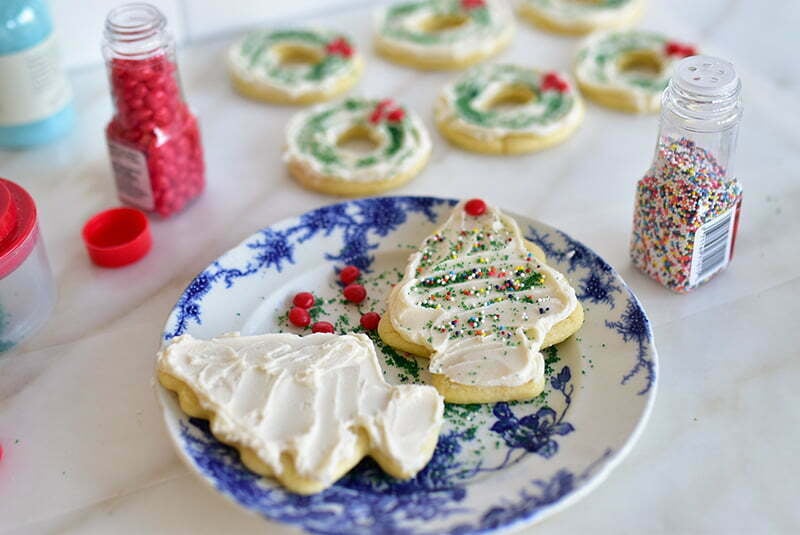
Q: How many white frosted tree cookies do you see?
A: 2